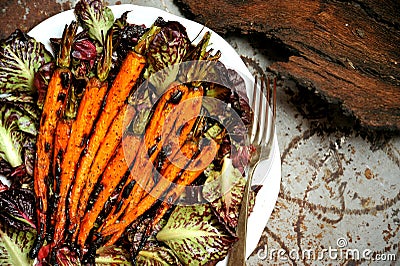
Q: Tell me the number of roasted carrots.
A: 10